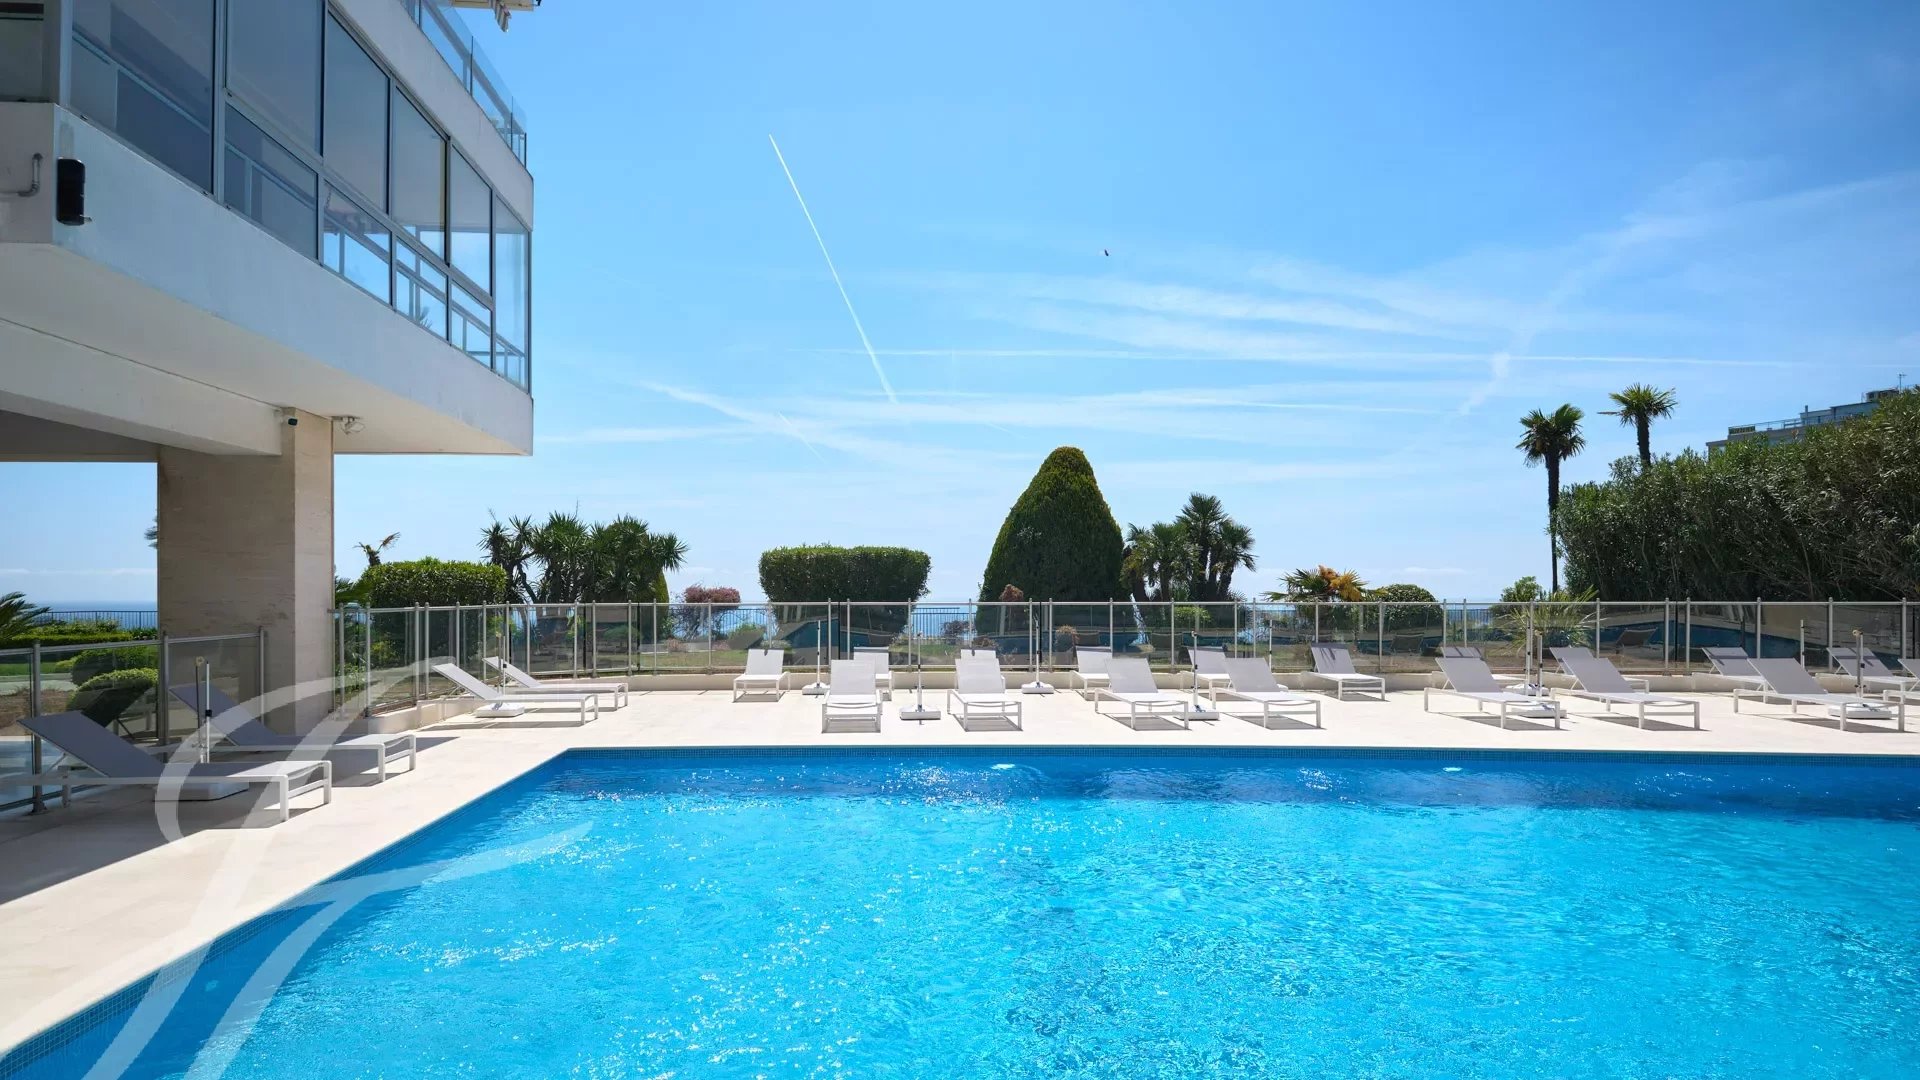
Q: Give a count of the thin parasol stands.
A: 11